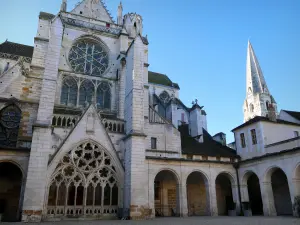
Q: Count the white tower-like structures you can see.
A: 1